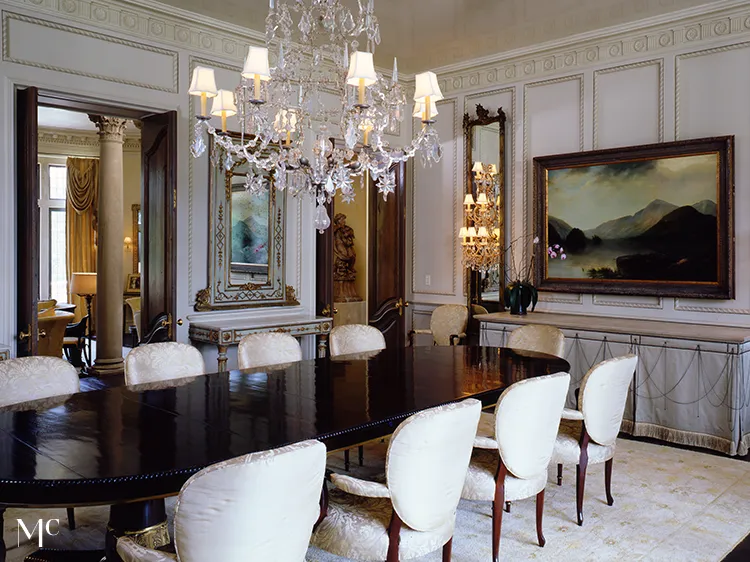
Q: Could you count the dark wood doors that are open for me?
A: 4